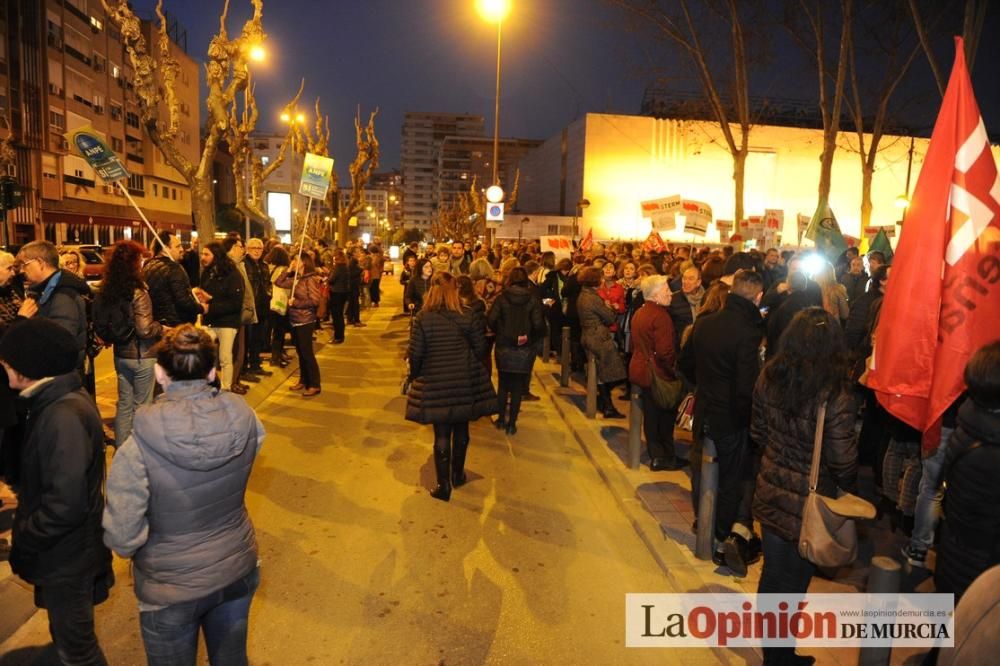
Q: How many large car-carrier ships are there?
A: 0